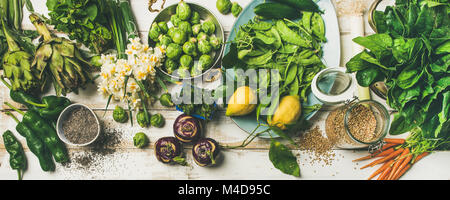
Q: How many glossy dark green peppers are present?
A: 5